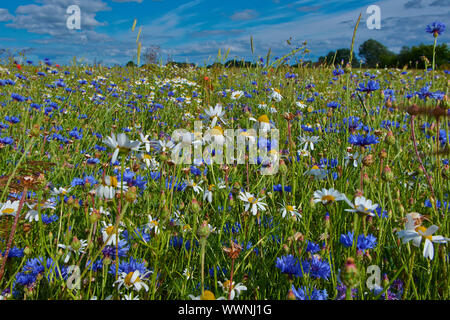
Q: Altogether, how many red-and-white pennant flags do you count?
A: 0